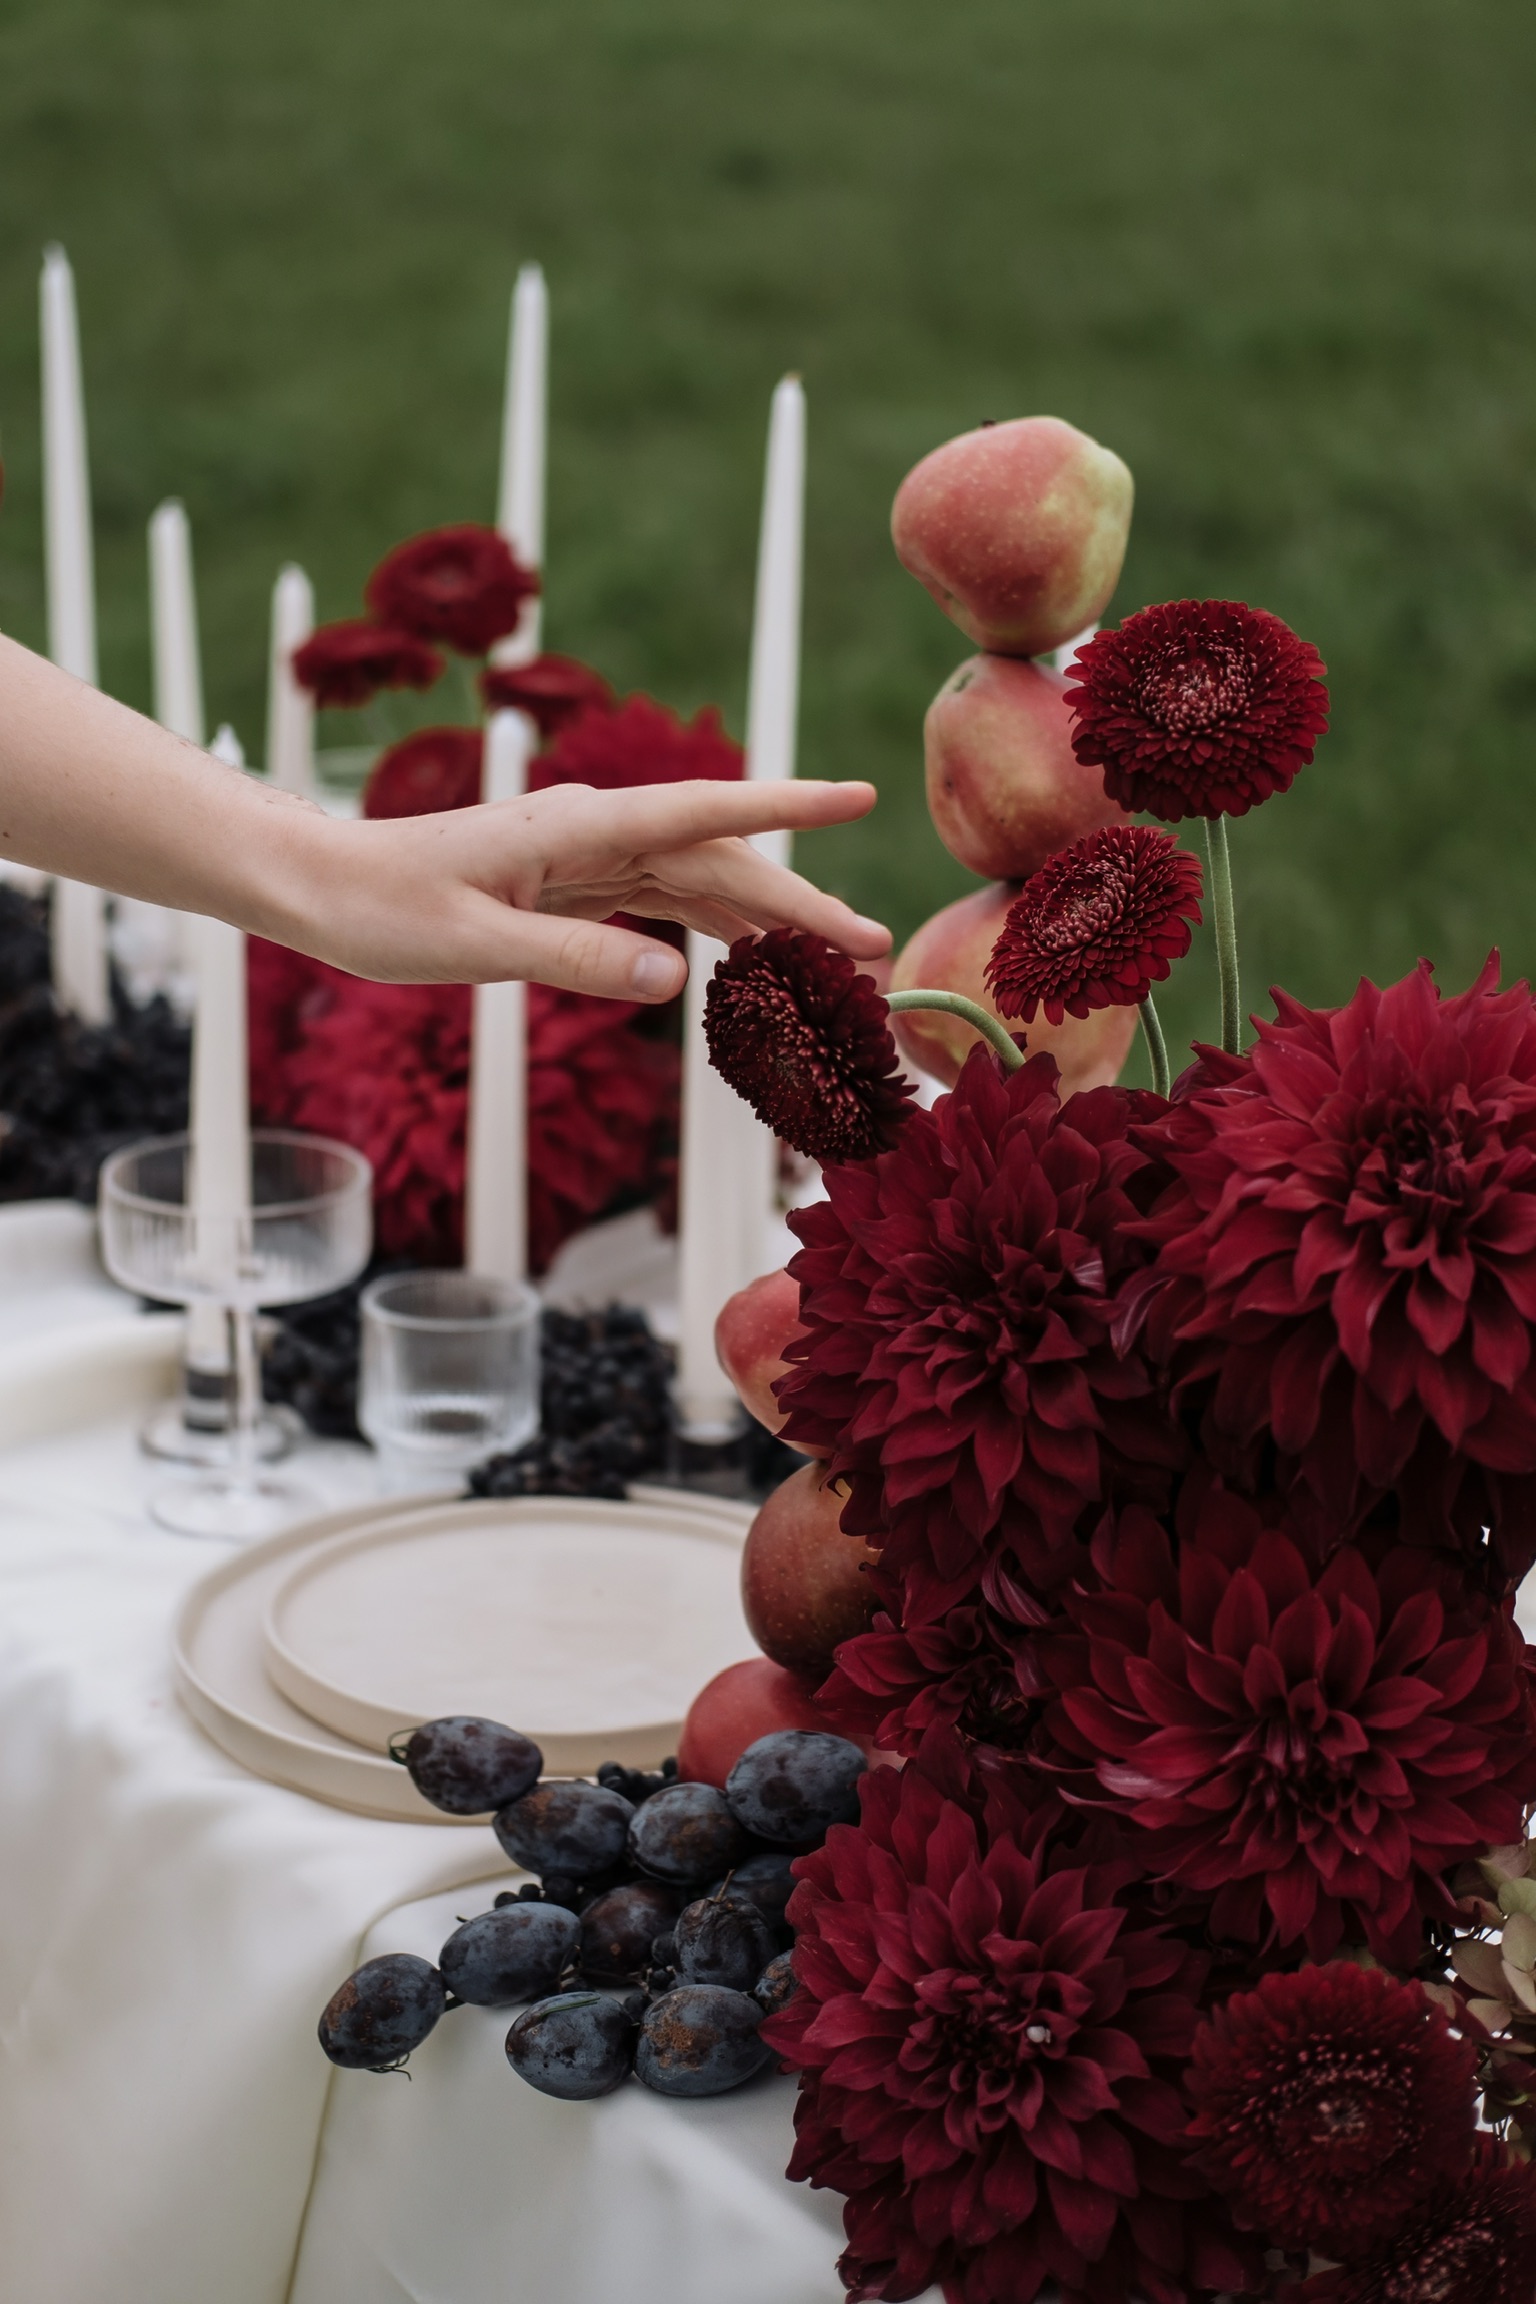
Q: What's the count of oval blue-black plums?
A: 12